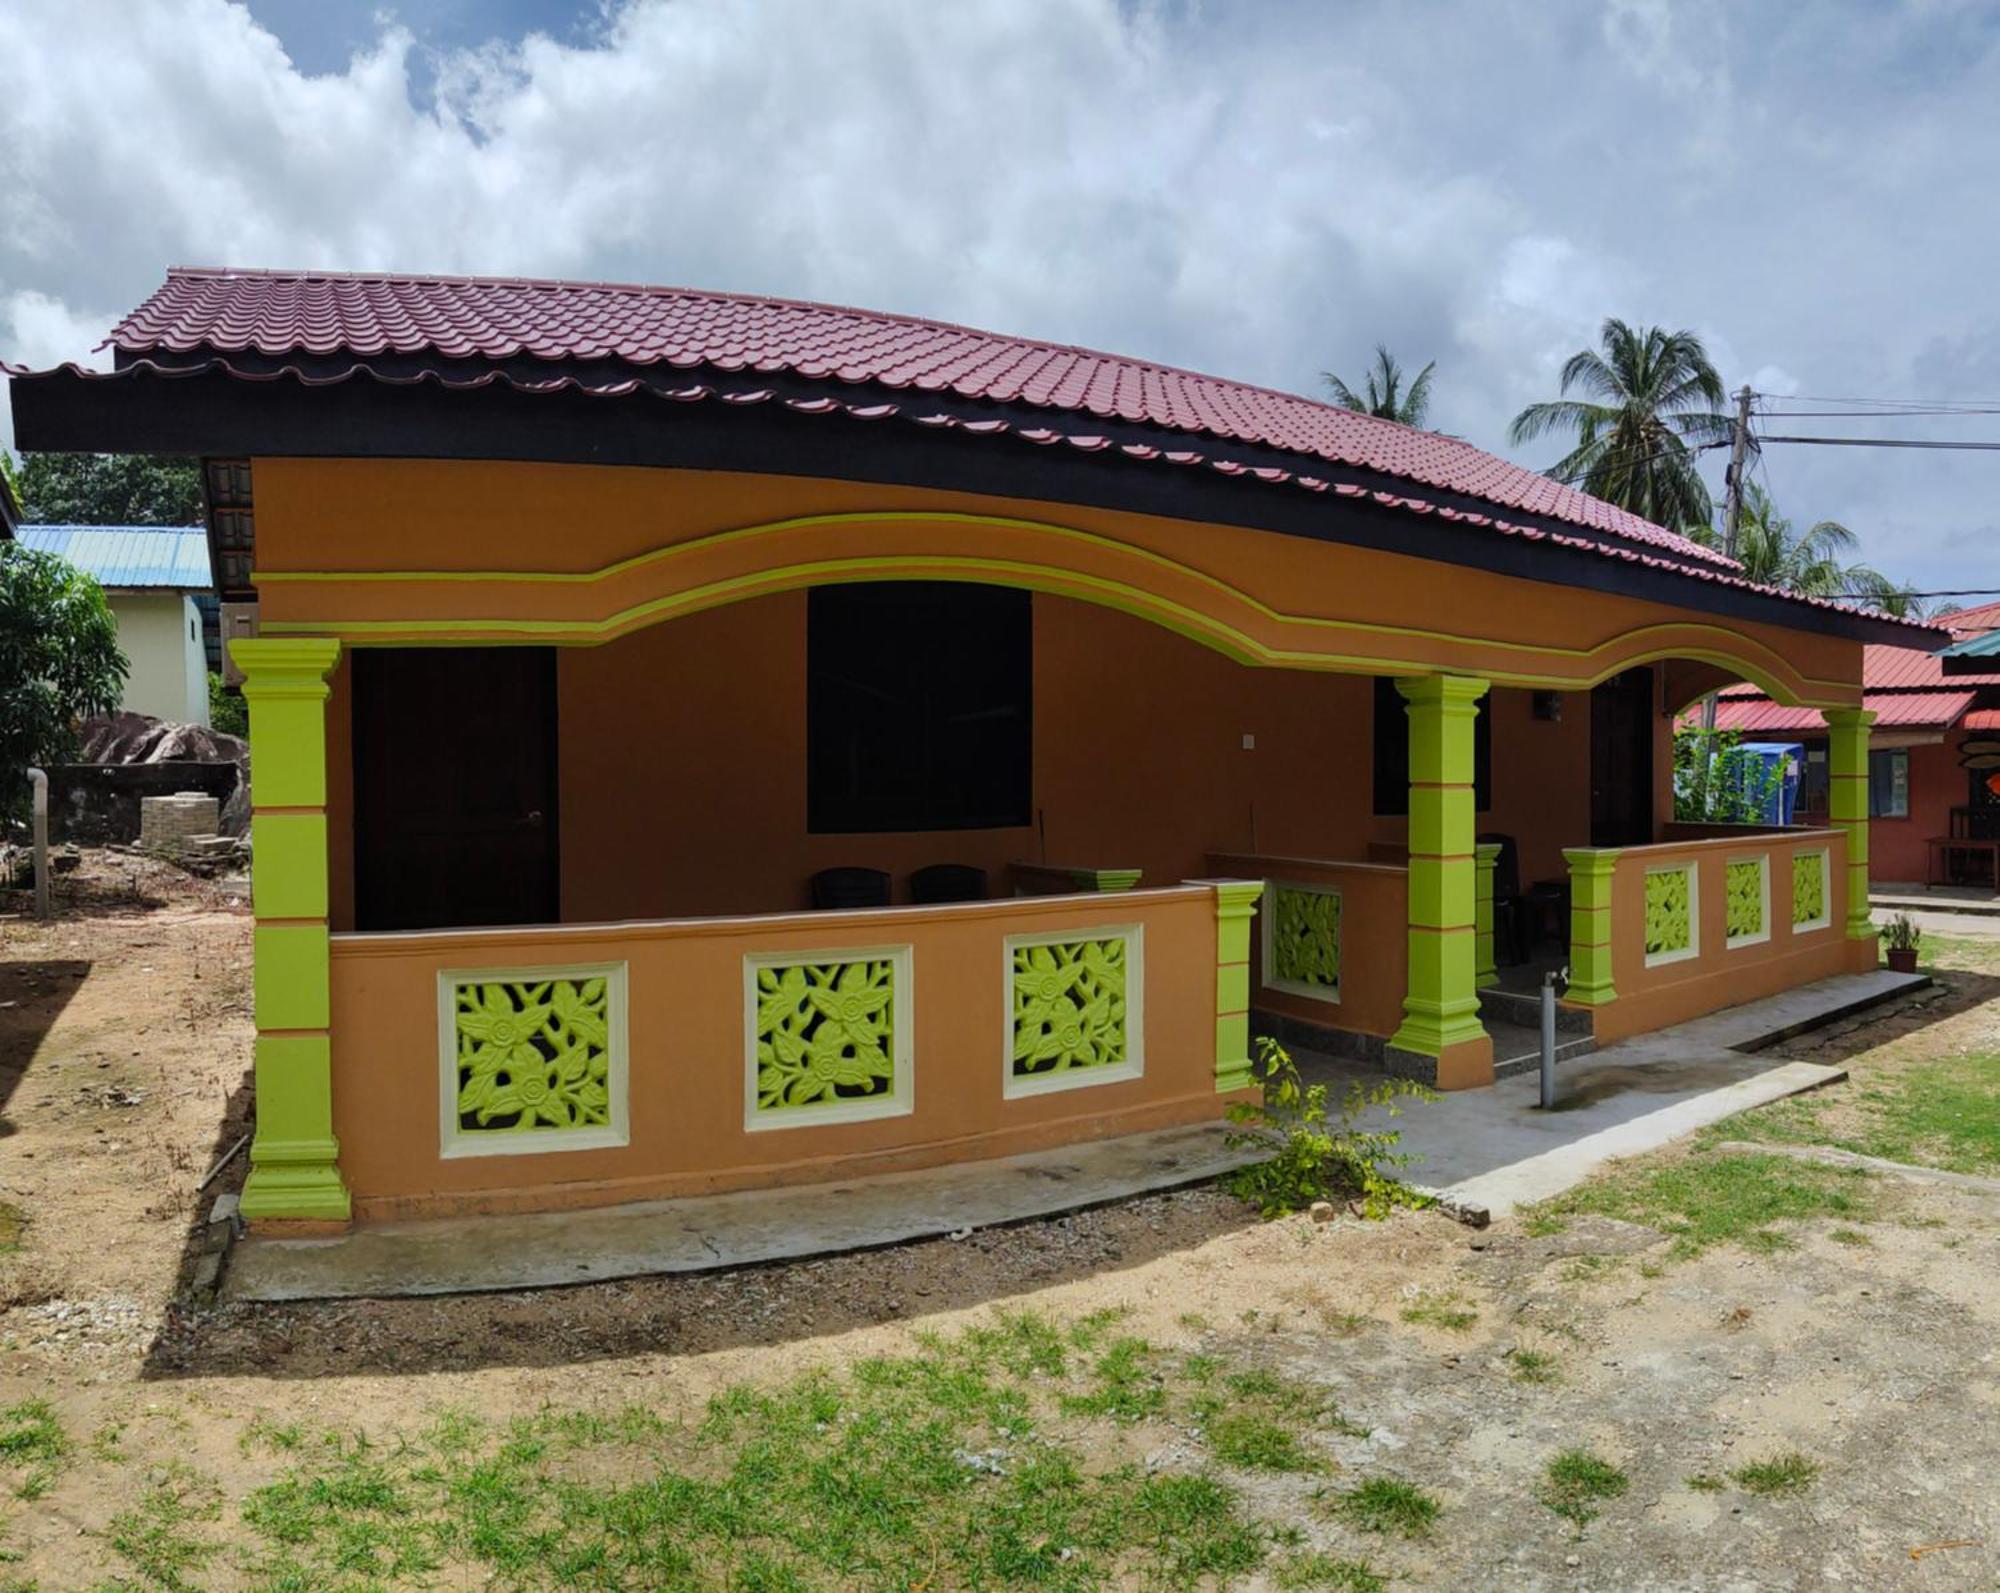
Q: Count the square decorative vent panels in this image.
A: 7